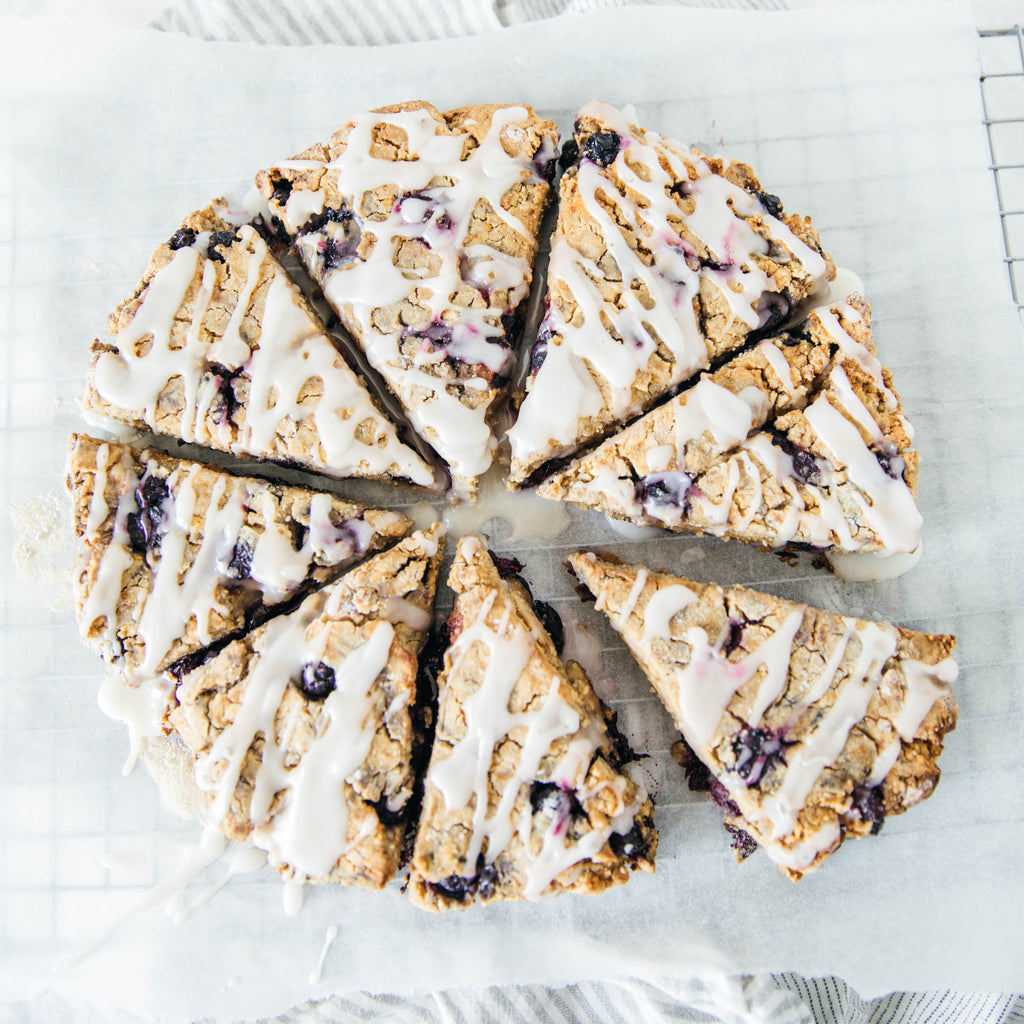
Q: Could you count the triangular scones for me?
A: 8